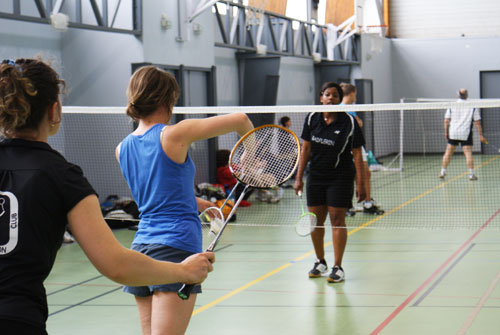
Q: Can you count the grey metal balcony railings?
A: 2